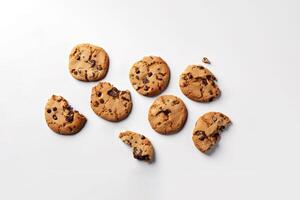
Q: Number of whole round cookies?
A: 3